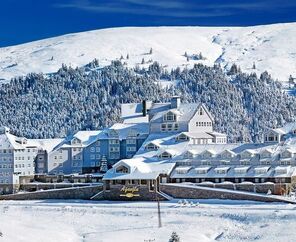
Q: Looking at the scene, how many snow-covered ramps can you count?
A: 2